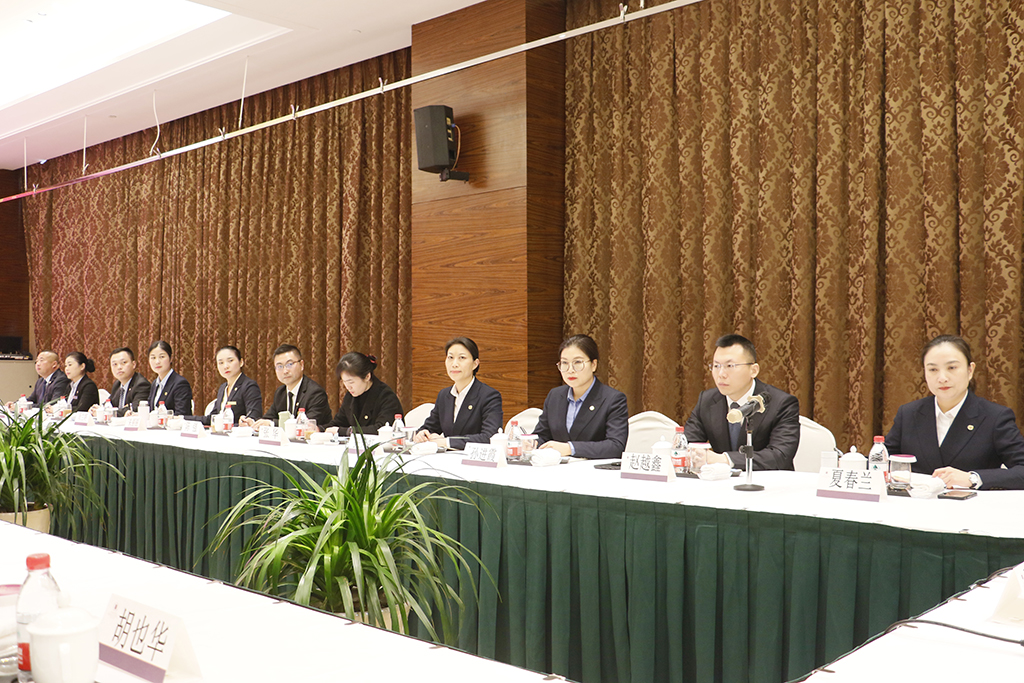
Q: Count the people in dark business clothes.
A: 11